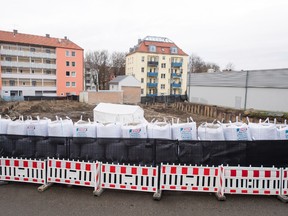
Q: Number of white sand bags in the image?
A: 13